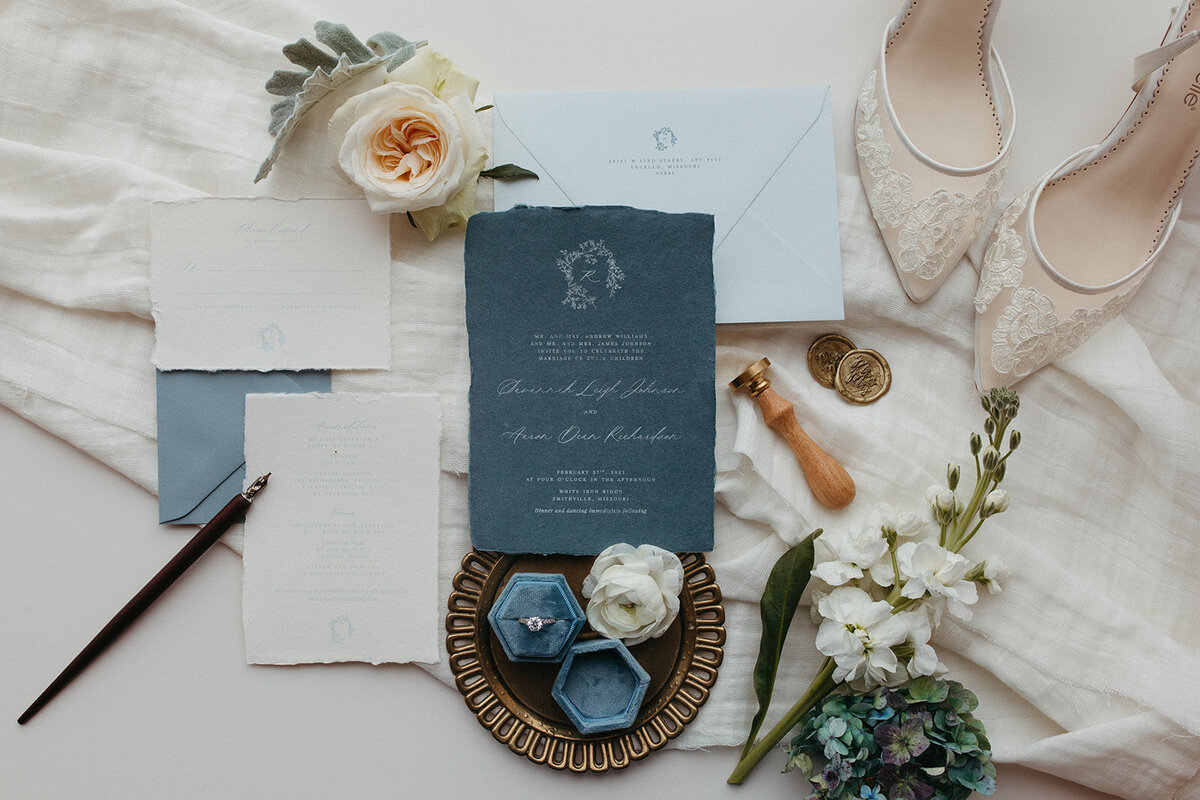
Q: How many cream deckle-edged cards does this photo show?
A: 2